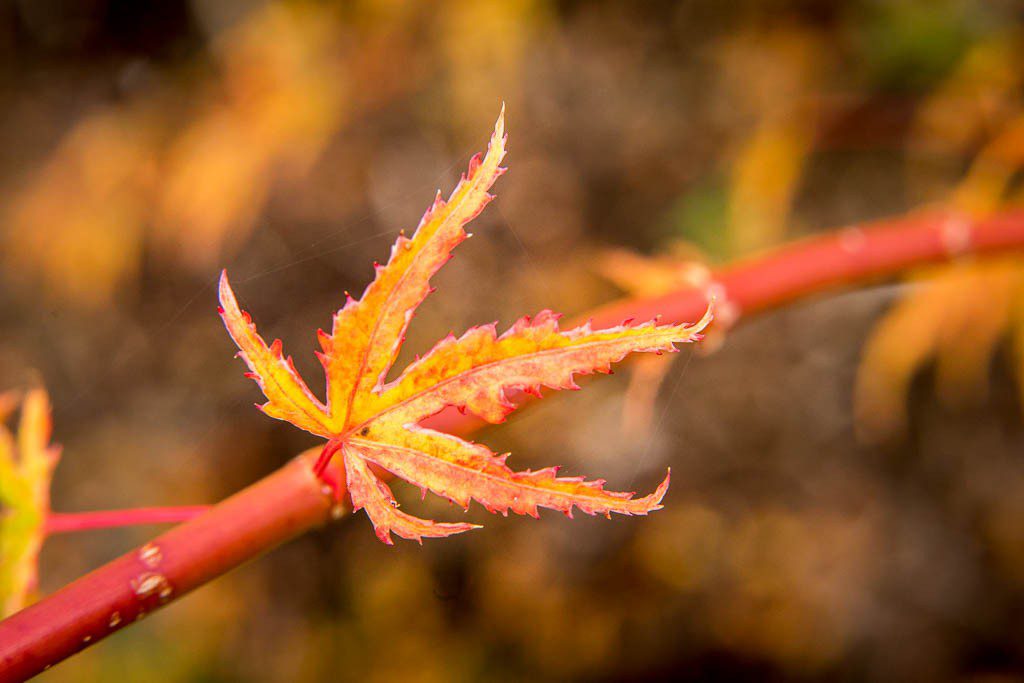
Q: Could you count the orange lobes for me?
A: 5